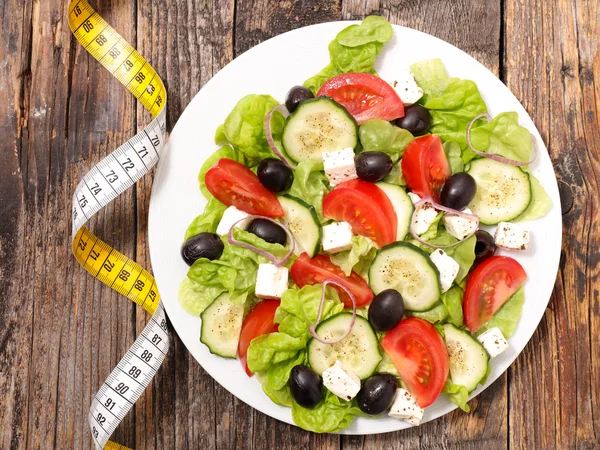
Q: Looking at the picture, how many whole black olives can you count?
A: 11